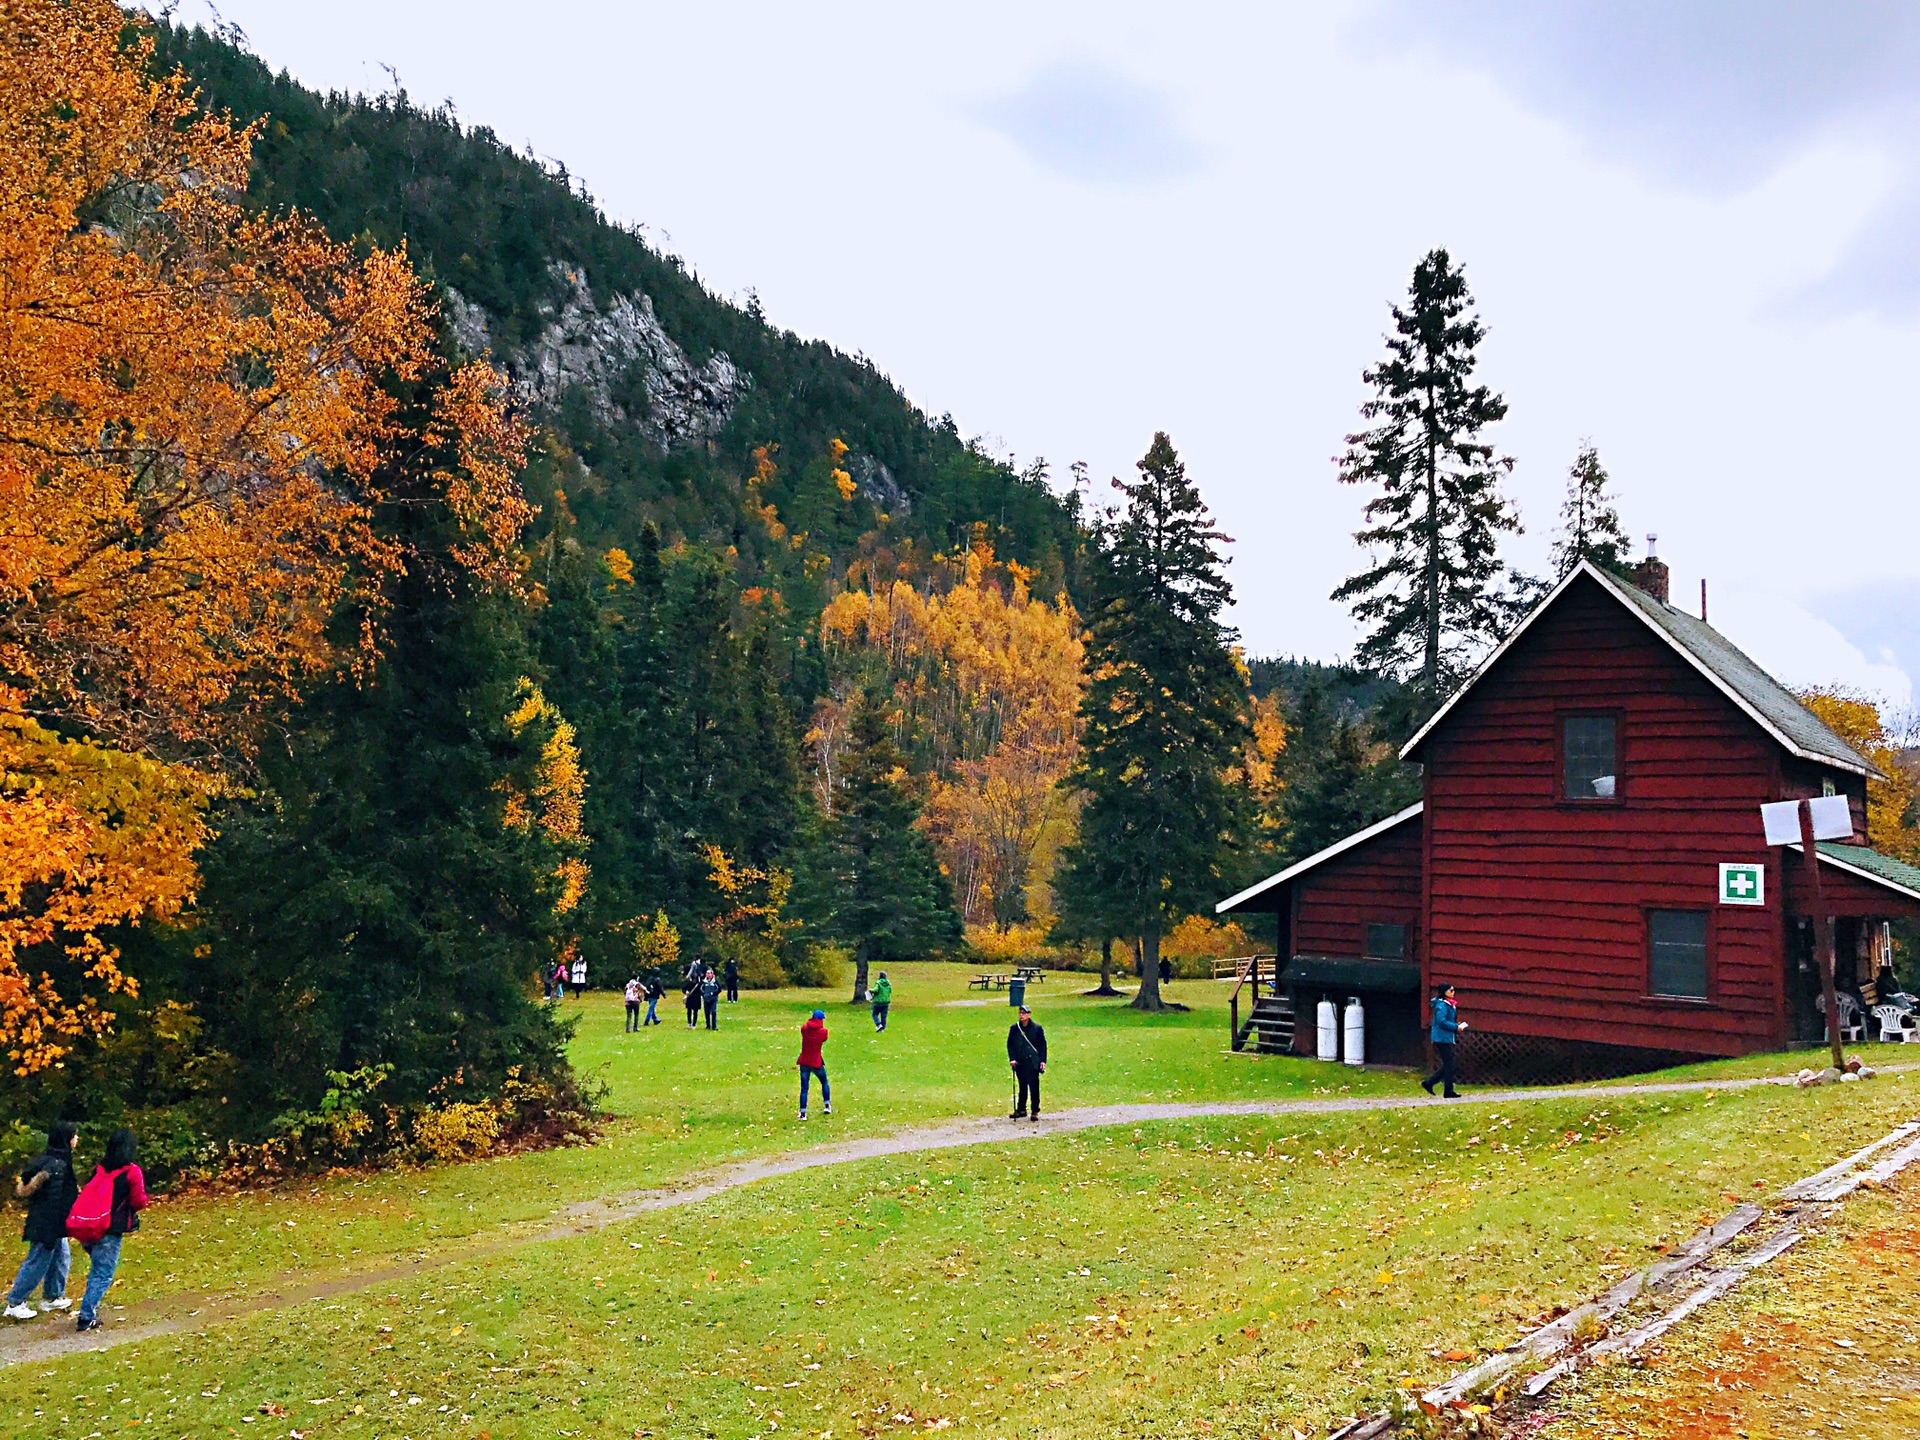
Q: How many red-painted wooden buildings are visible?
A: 1